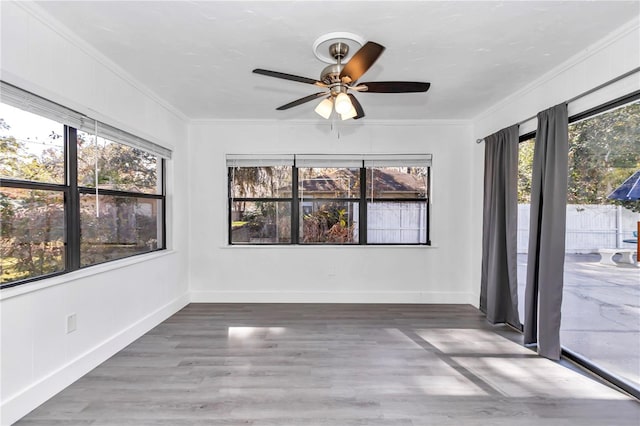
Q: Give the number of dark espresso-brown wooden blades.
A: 5